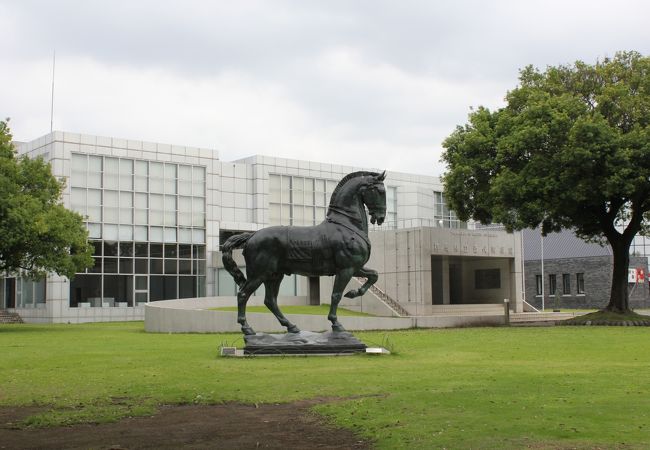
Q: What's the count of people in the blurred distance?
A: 0